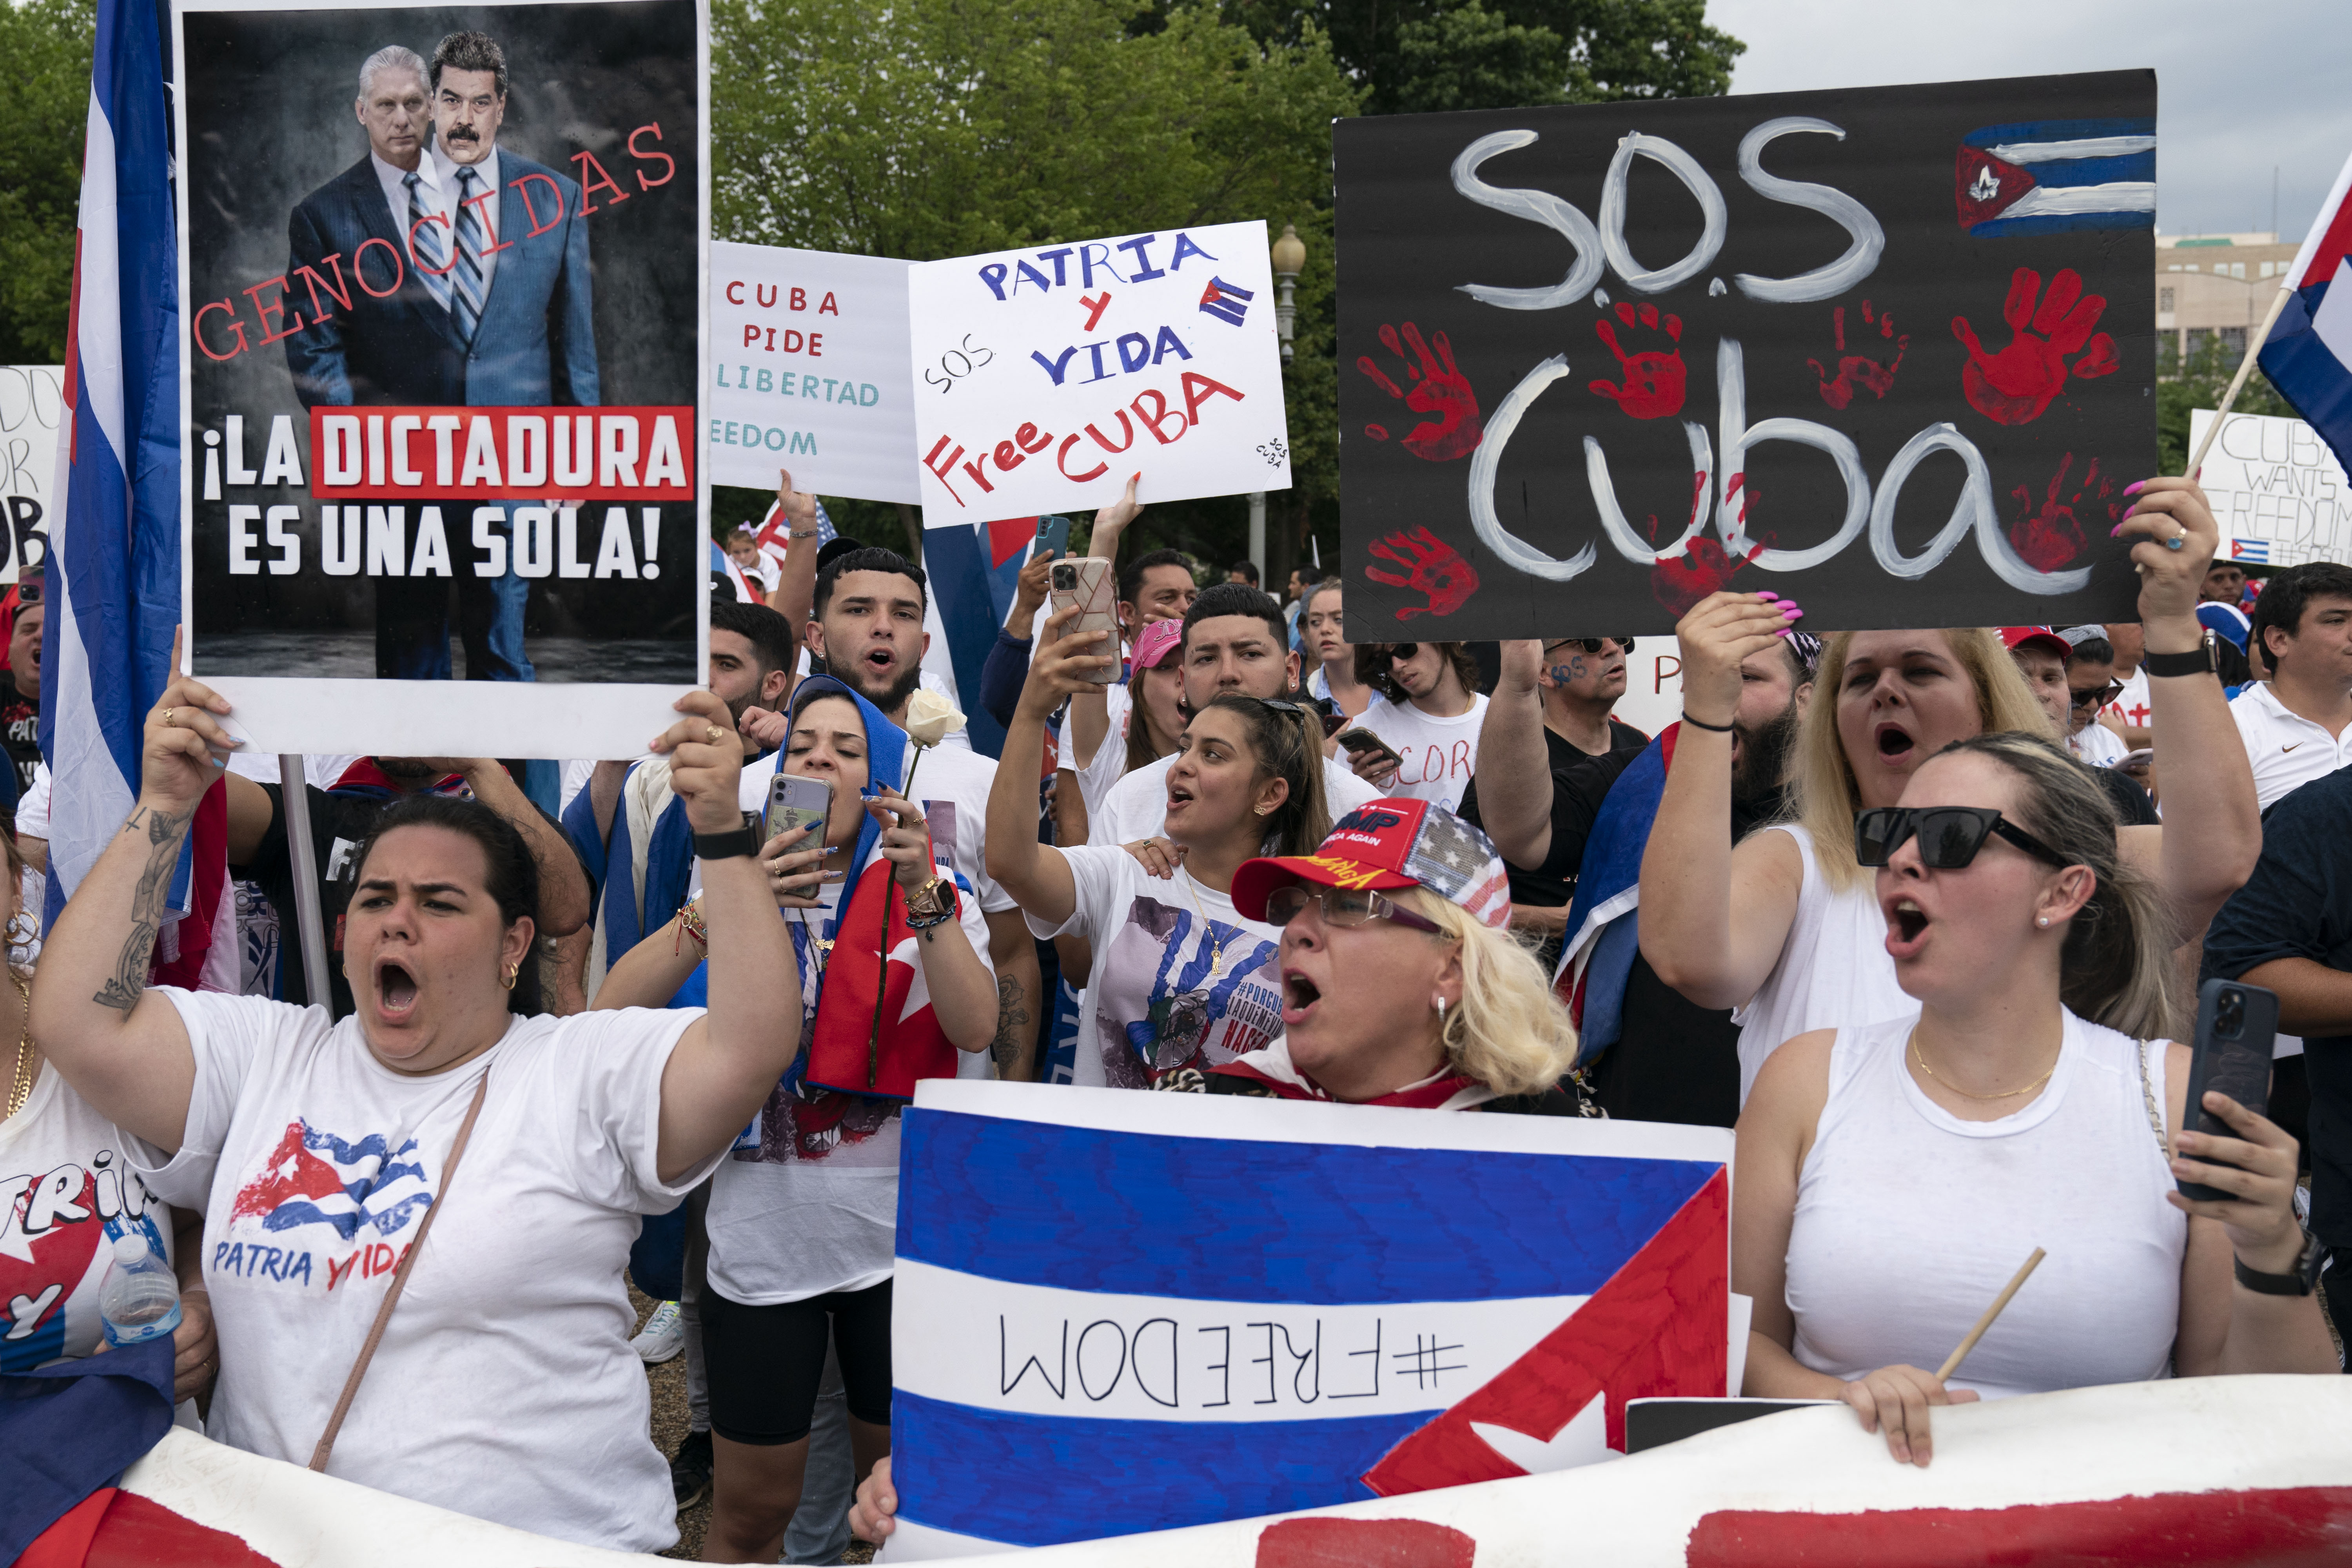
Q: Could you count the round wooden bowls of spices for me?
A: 0